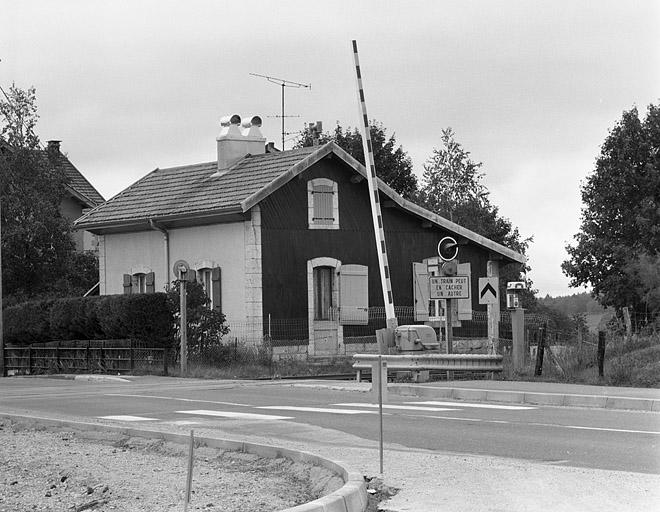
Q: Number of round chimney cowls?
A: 2